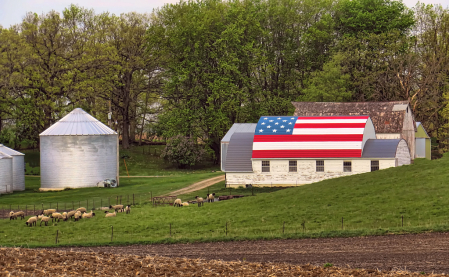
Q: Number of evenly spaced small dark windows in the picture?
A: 5